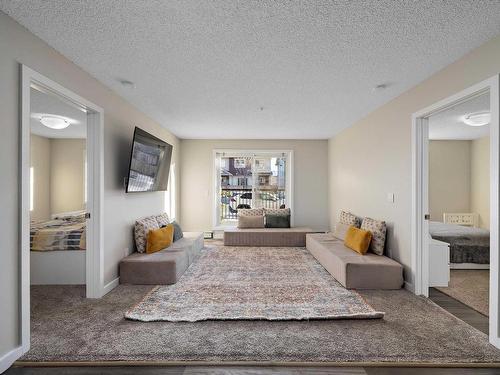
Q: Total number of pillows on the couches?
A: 12